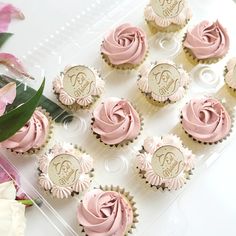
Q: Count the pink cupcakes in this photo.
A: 6